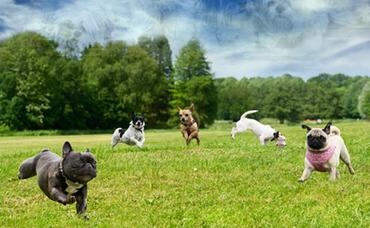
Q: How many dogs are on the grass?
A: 5